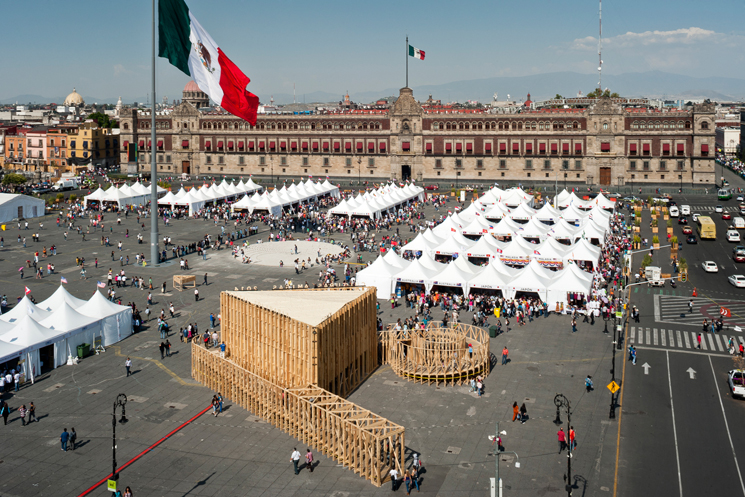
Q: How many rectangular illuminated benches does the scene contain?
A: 0